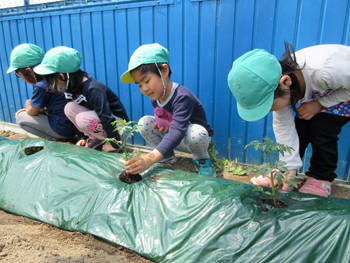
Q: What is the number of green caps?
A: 4